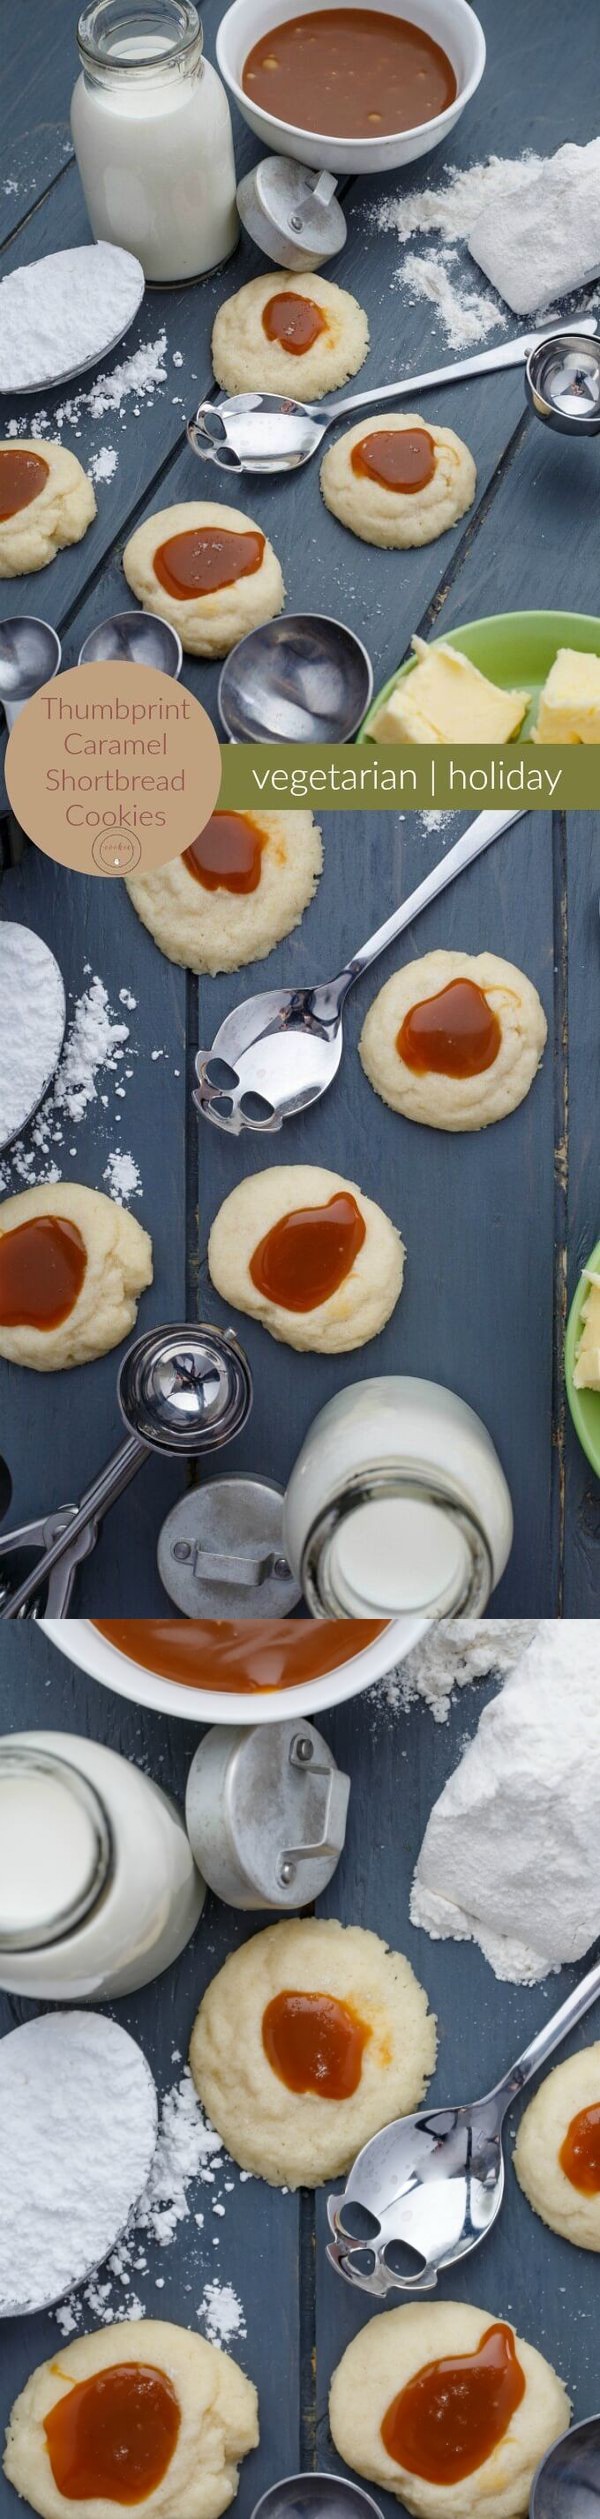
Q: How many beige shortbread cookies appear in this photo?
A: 12